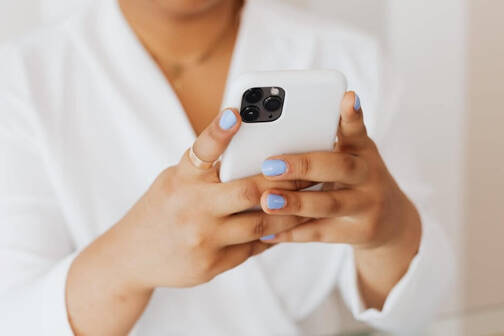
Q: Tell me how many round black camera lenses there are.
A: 3